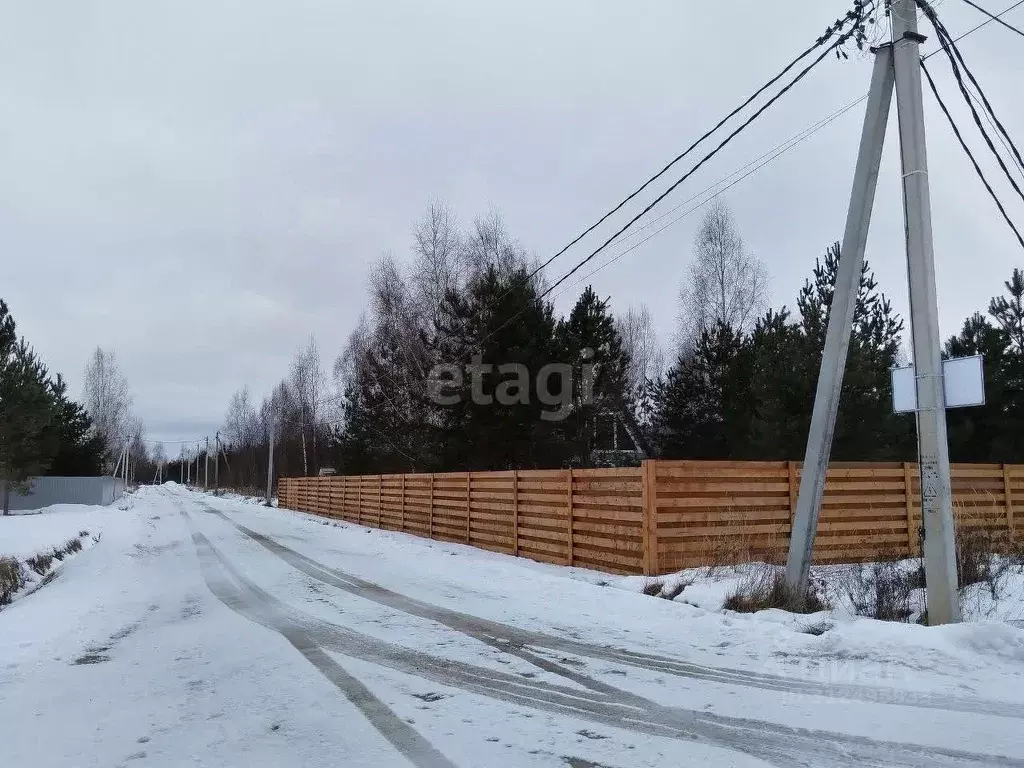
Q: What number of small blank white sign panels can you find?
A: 2